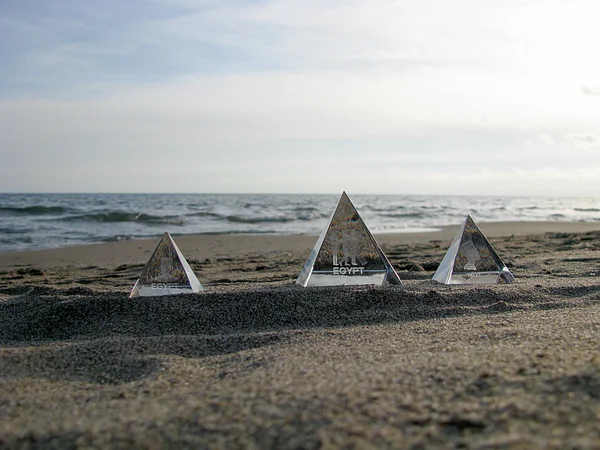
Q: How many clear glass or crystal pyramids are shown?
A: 3